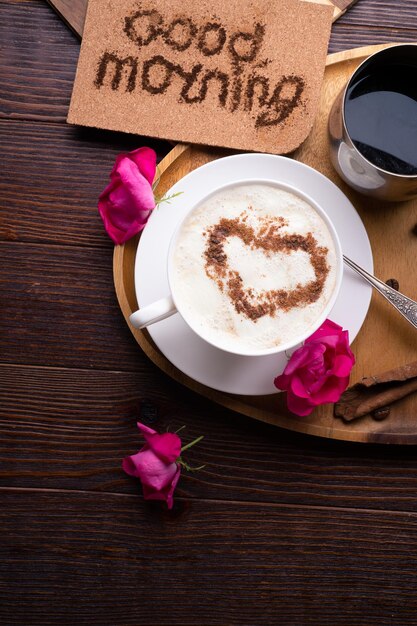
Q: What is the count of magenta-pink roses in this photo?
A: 3